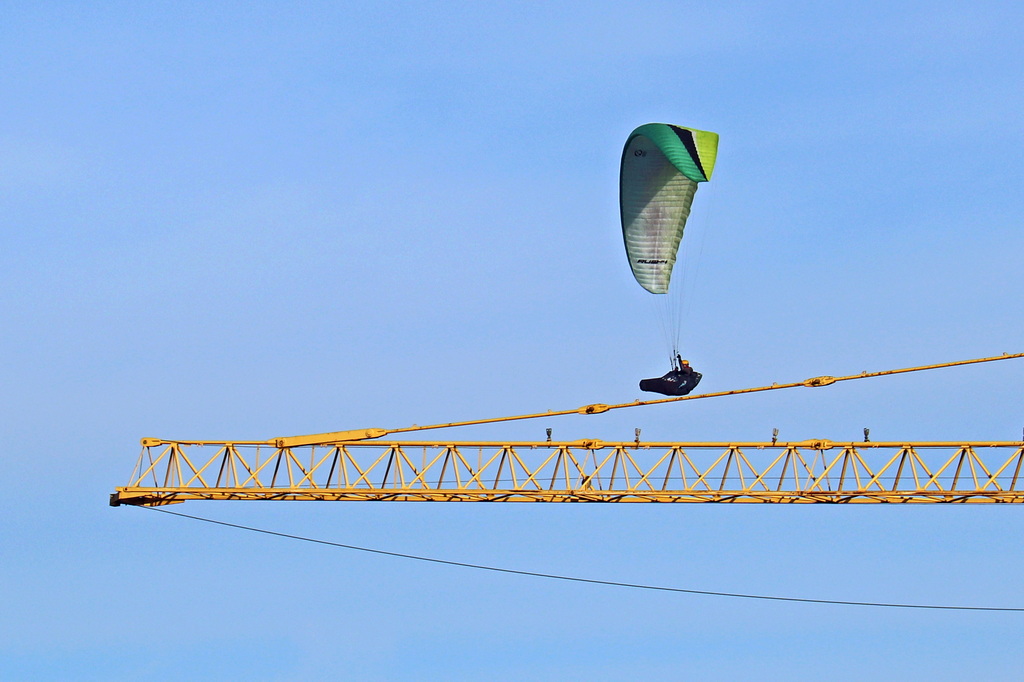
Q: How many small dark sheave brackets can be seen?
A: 4